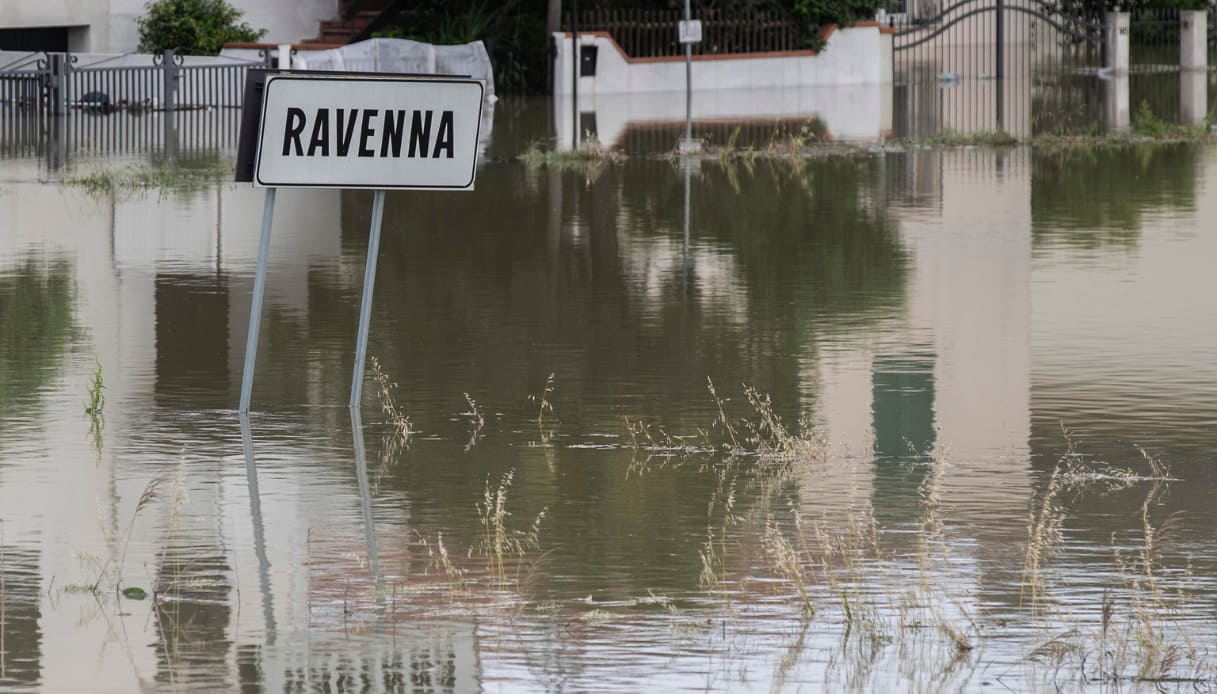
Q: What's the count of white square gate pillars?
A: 2